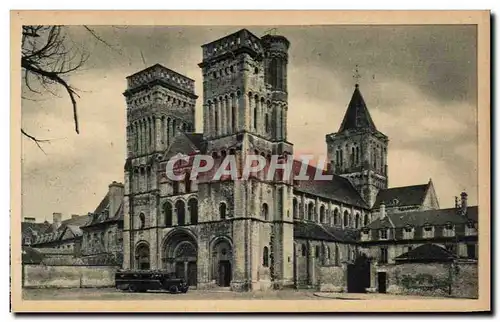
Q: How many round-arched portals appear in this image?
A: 3